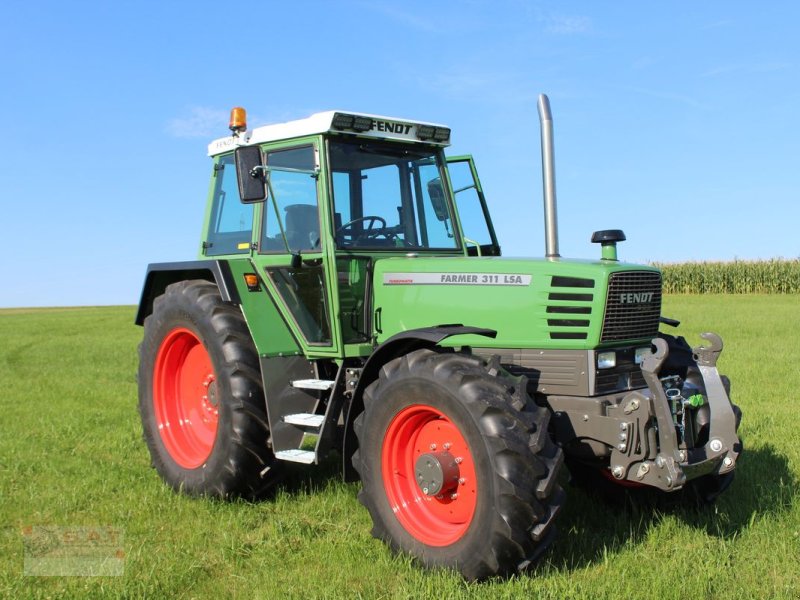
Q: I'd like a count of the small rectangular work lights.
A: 4